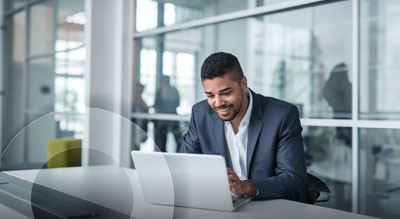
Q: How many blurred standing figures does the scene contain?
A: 3